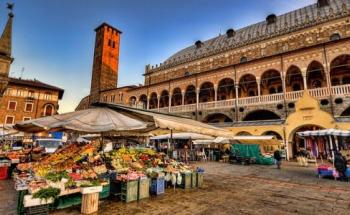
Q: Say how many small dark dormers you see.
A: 4